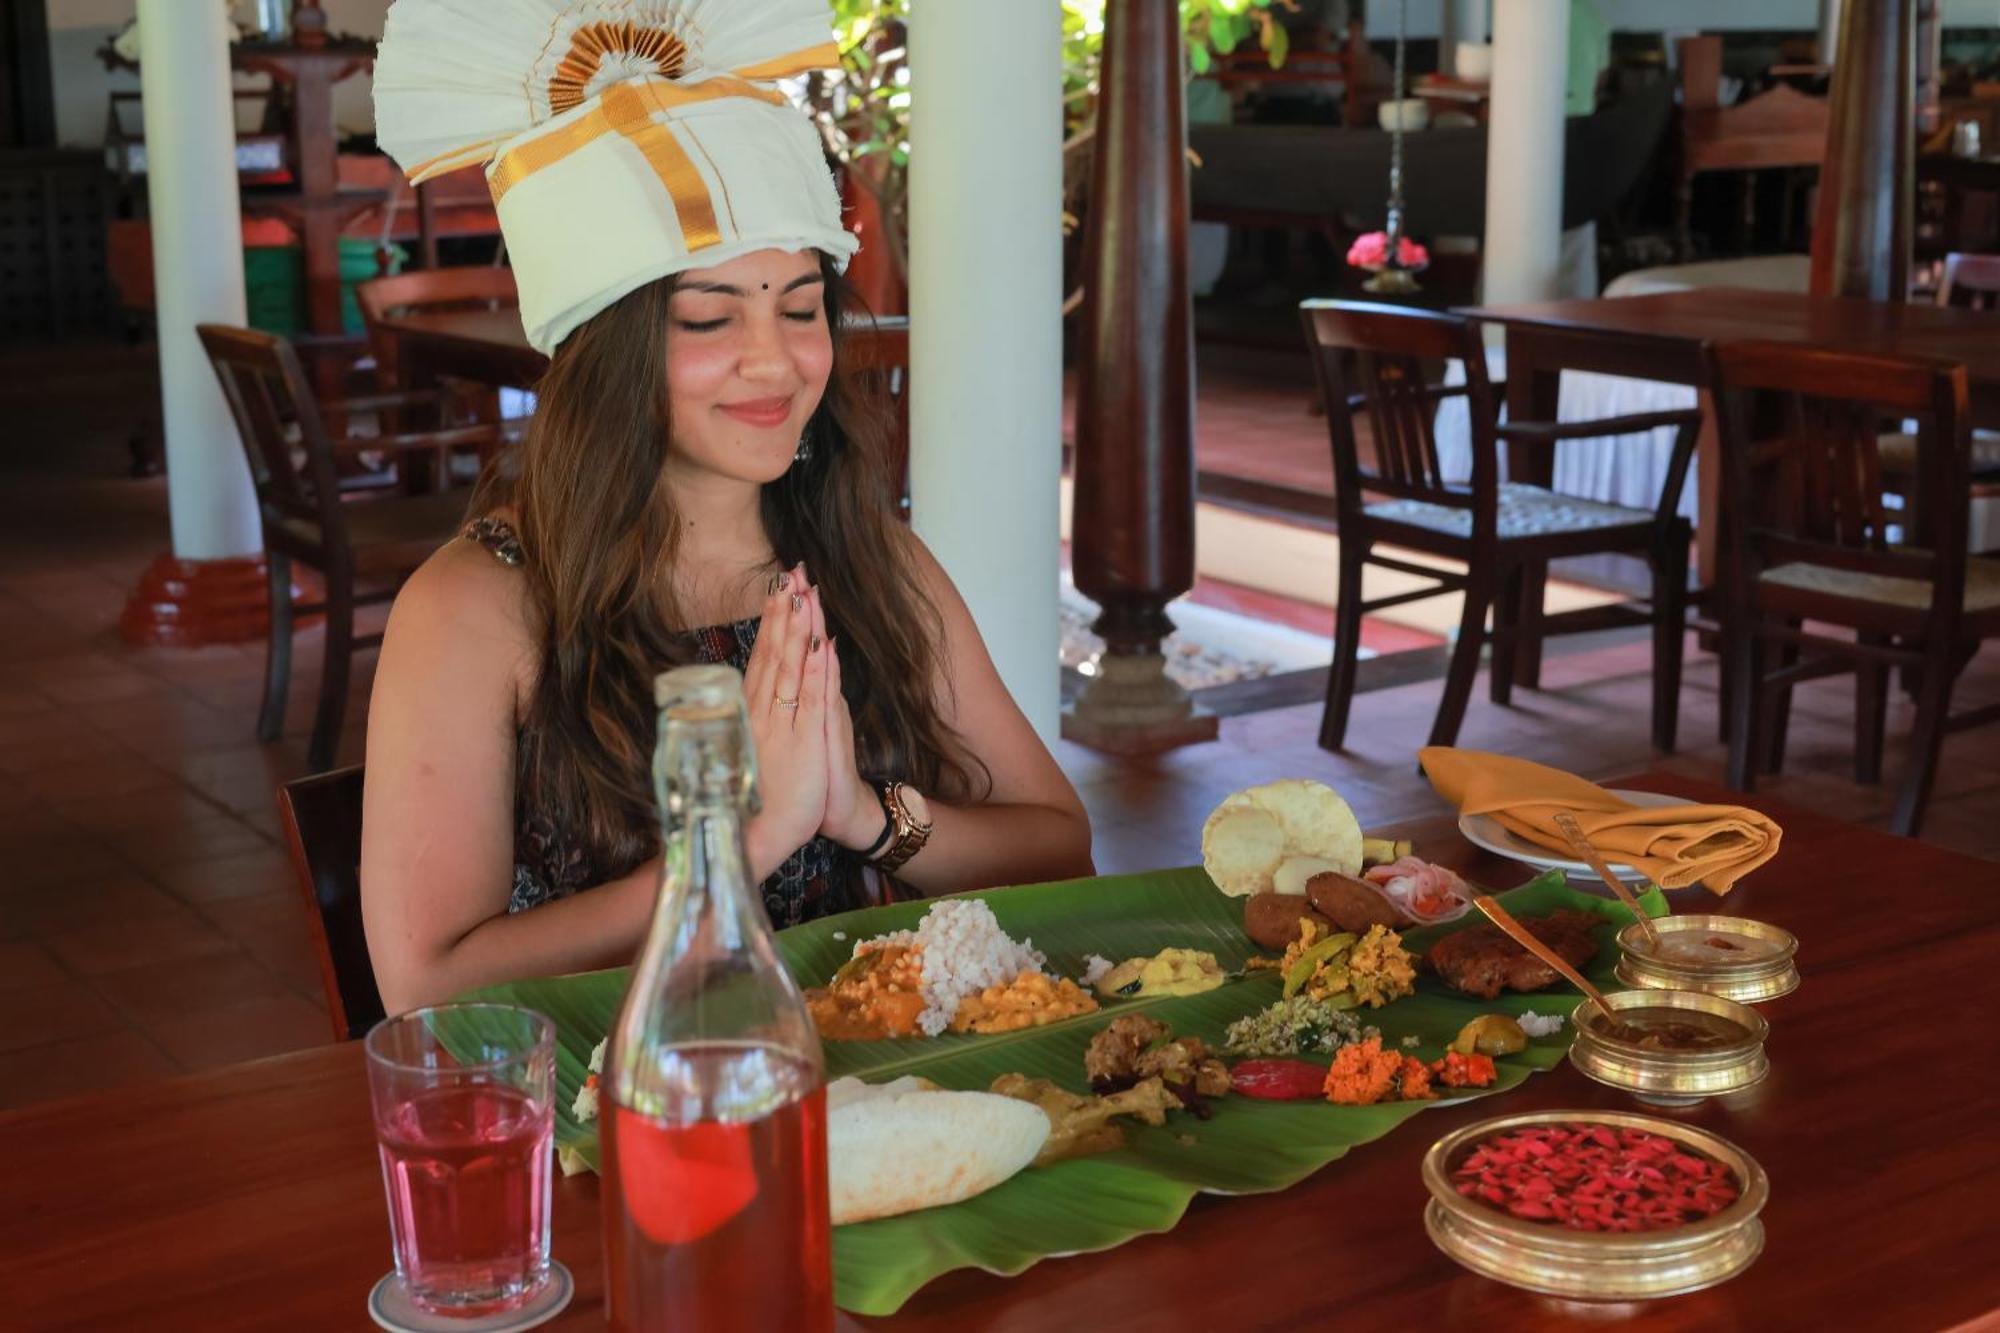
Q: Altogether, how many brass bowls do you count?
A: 3